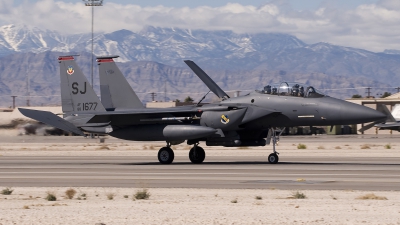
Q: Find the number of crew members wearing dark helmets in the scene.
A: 2